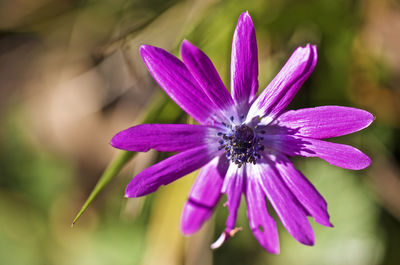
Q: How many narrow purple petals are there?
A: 13